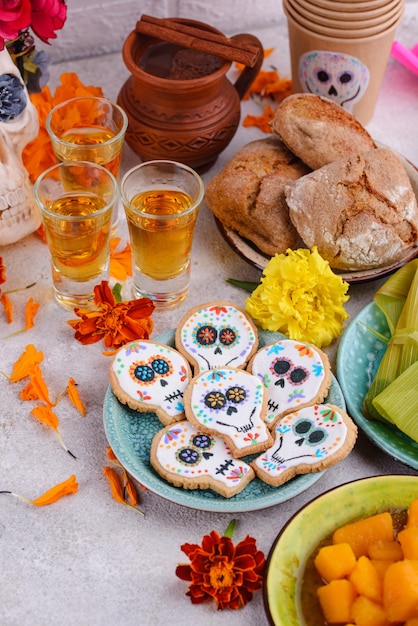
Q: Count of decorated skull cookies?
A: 6